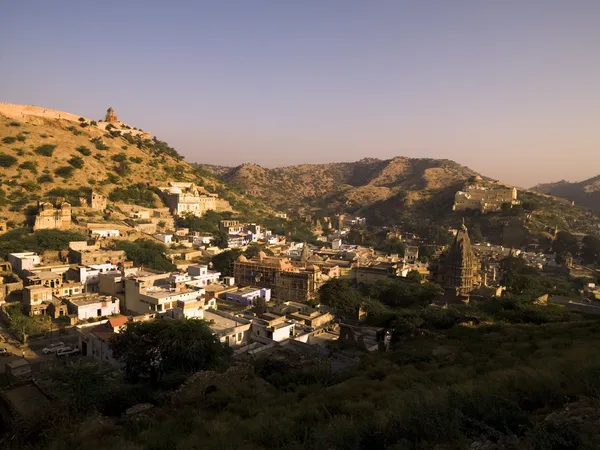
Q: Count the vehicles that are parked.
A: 2